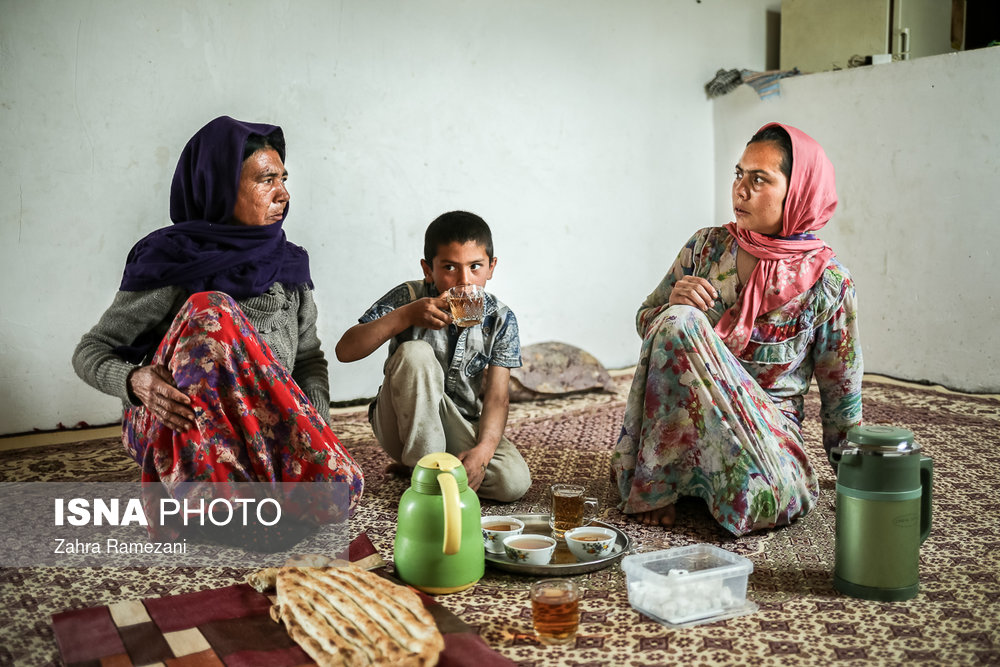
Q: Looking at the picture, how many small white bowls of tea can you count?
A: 3